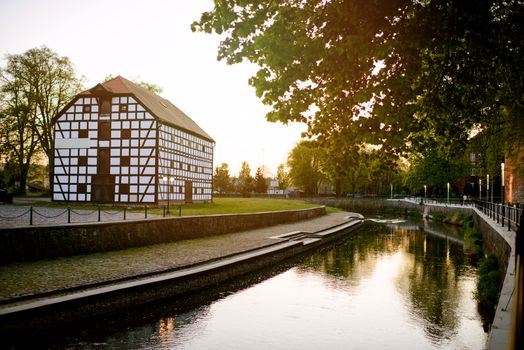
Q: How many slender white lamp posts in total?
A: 6